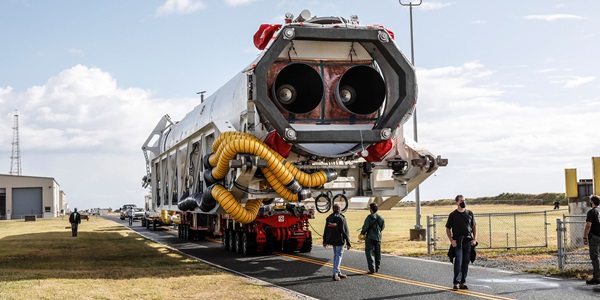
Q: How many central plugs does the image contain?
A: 2